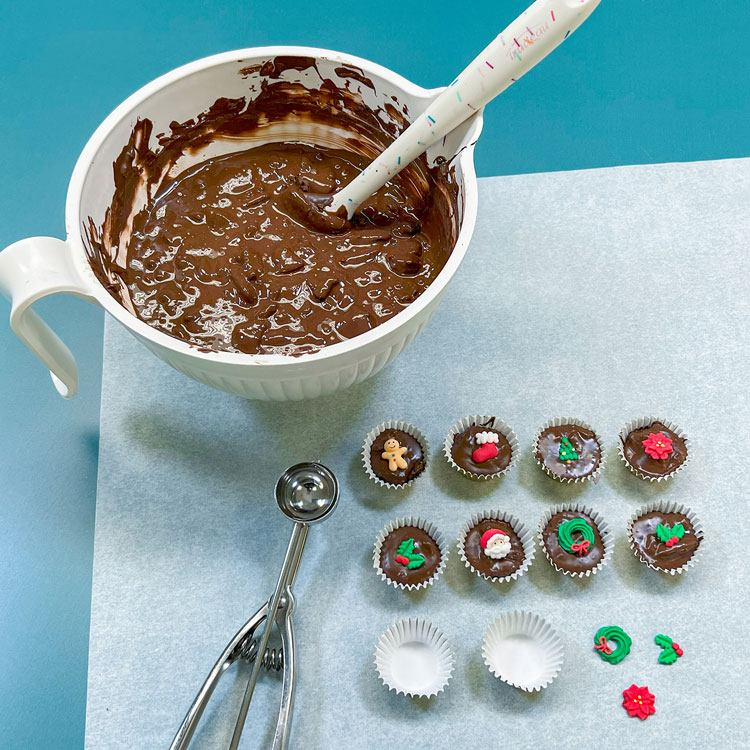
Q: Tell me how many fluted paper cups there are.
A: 10